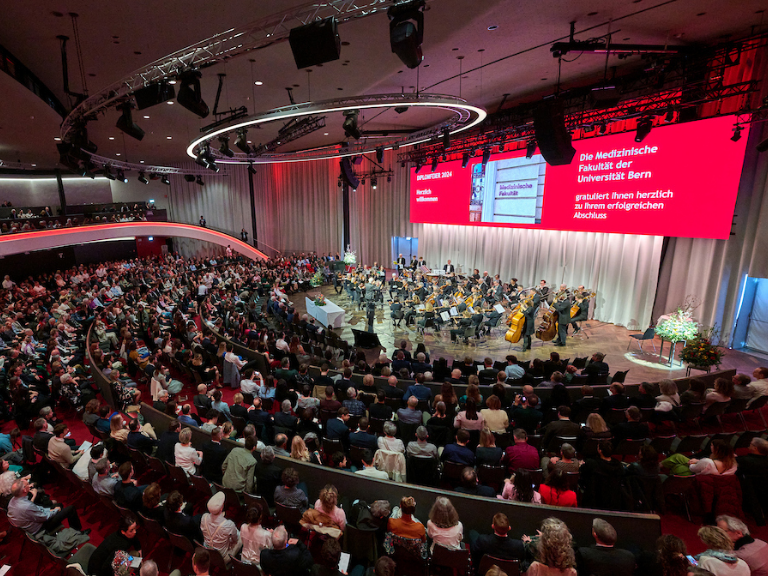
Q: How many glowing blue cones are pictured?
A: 0